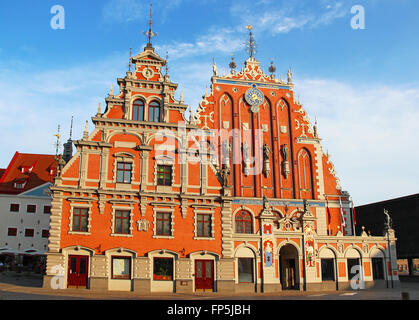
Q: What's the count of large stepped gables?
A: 2